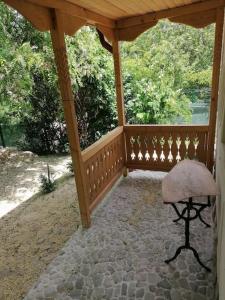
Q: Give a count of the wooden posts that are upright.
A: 3